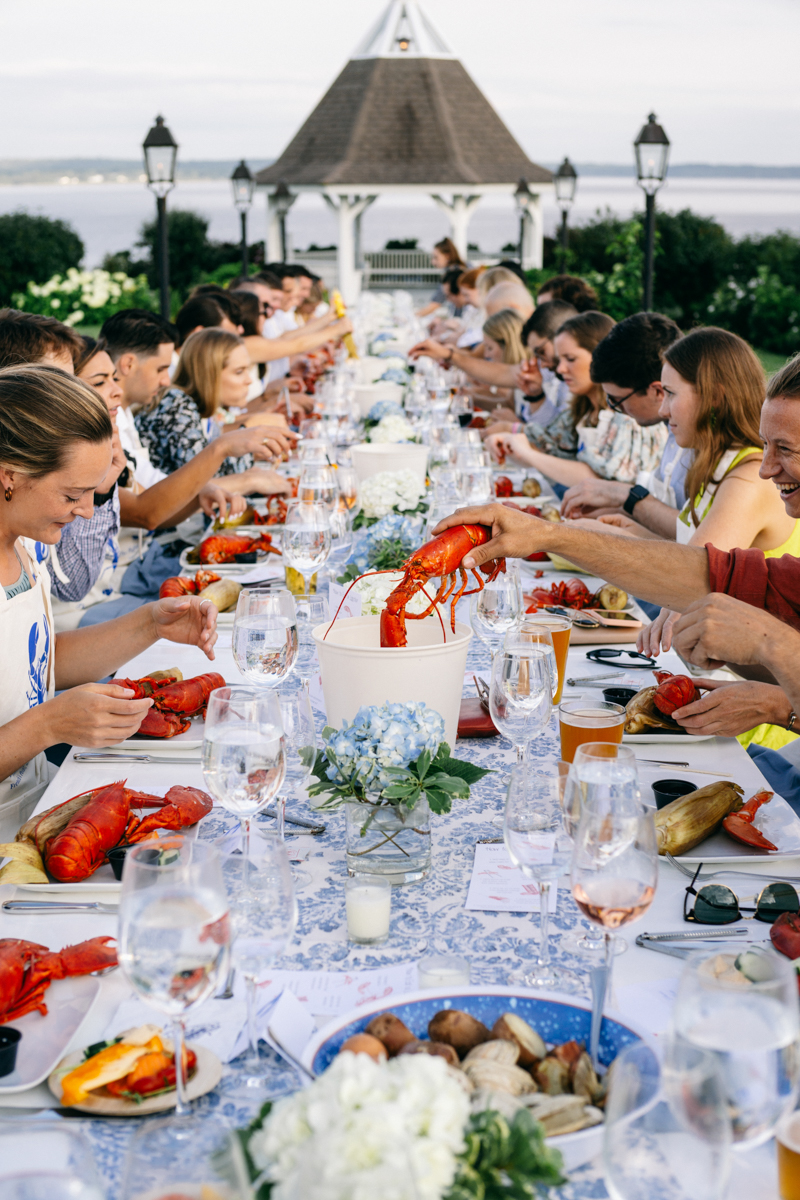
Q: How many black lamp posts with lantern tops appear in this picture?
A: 6